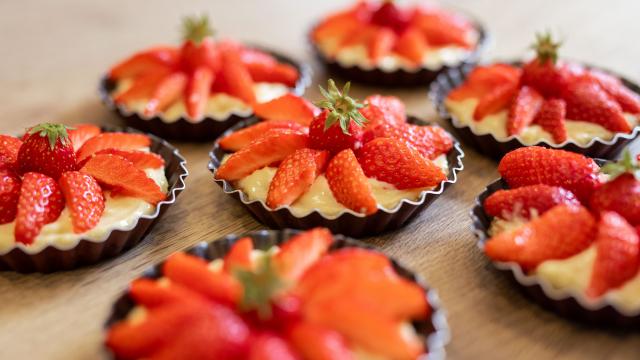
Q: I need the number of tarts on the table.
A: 7